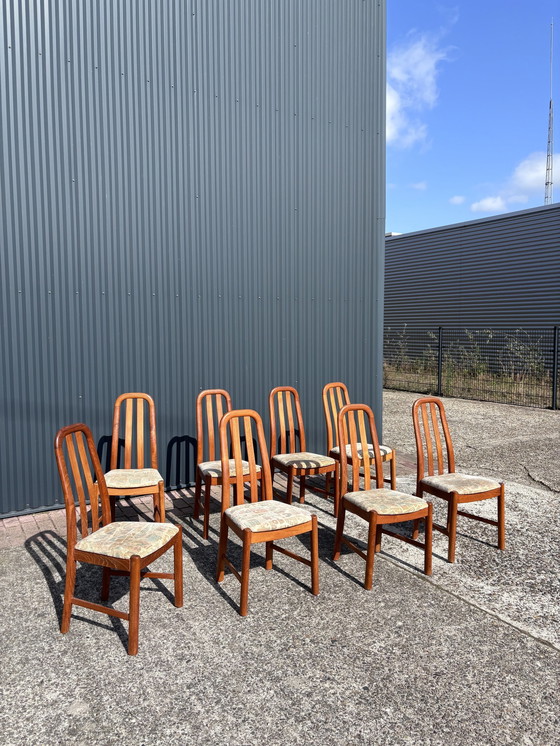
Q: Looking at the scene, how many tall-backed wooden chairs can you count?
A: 8